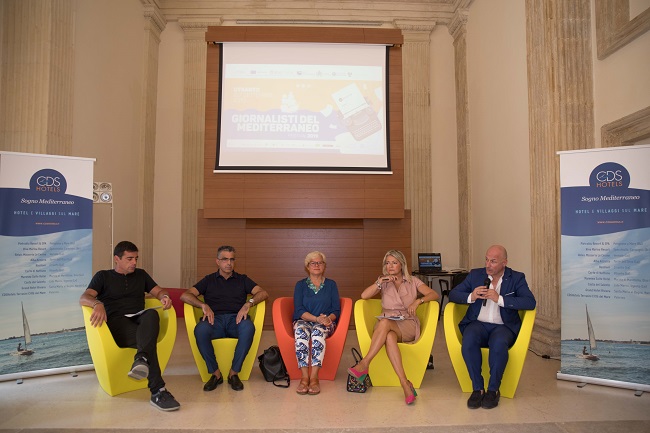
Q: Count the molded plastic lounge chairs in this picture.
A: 5